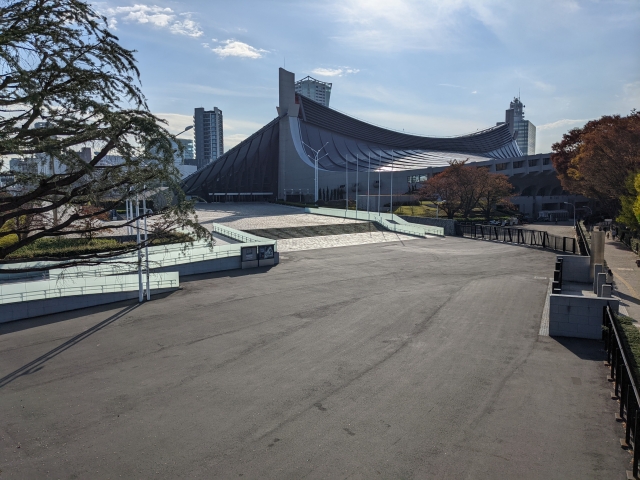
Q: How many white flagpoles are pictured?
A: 5